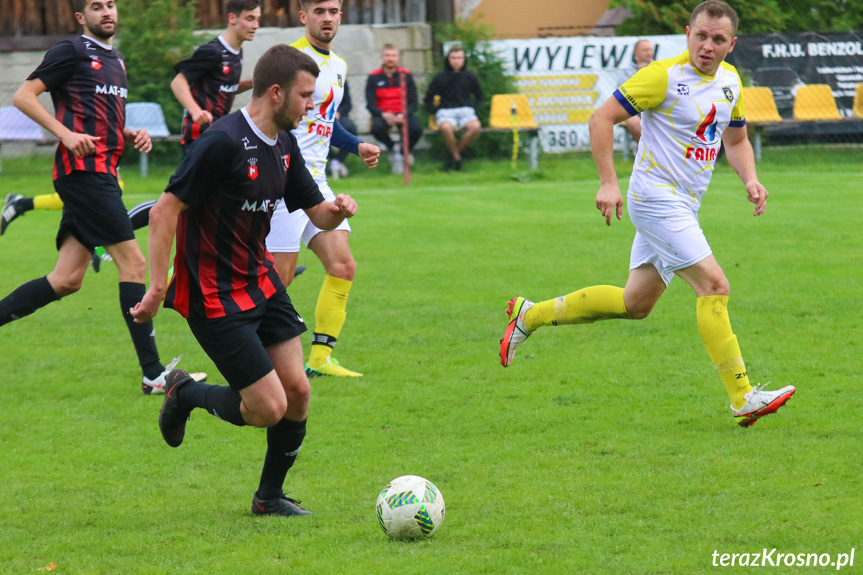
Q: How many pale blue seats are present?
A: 2